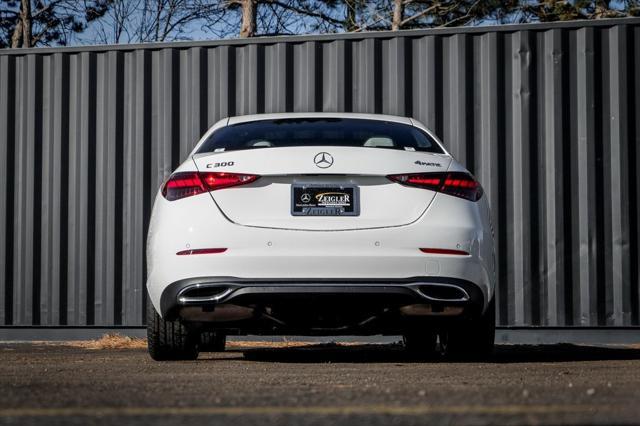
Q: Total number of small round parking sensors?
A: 4